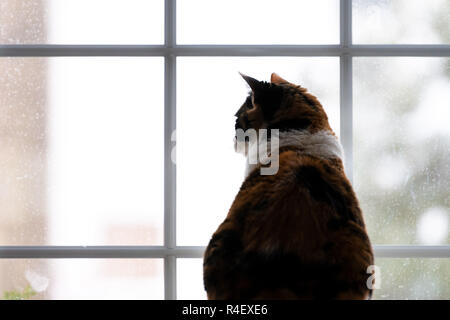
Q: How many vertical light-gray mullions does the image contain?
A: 2